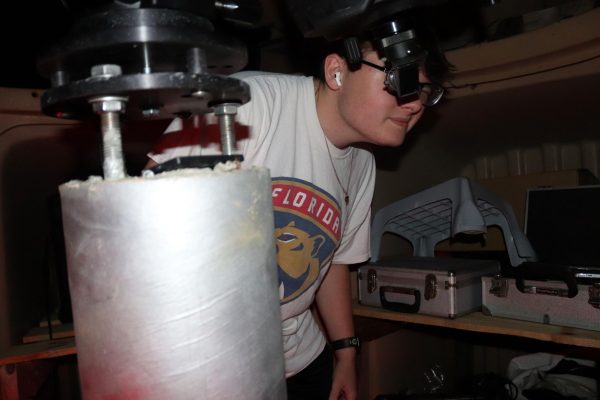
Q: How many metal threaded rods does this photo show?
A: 2